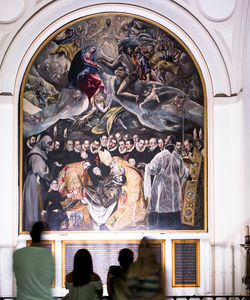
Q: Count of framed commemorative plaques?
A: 3